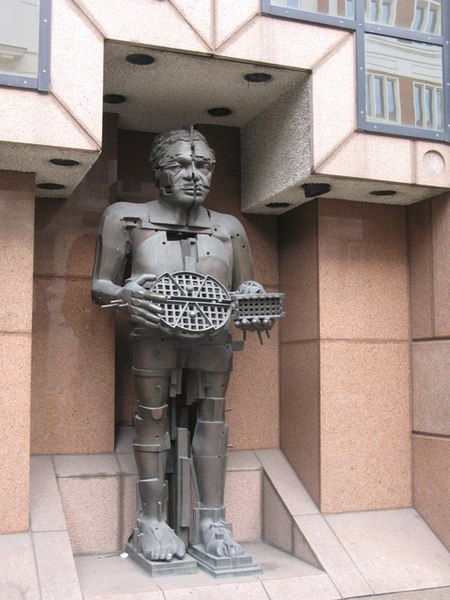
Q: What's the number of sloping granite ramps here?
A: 2